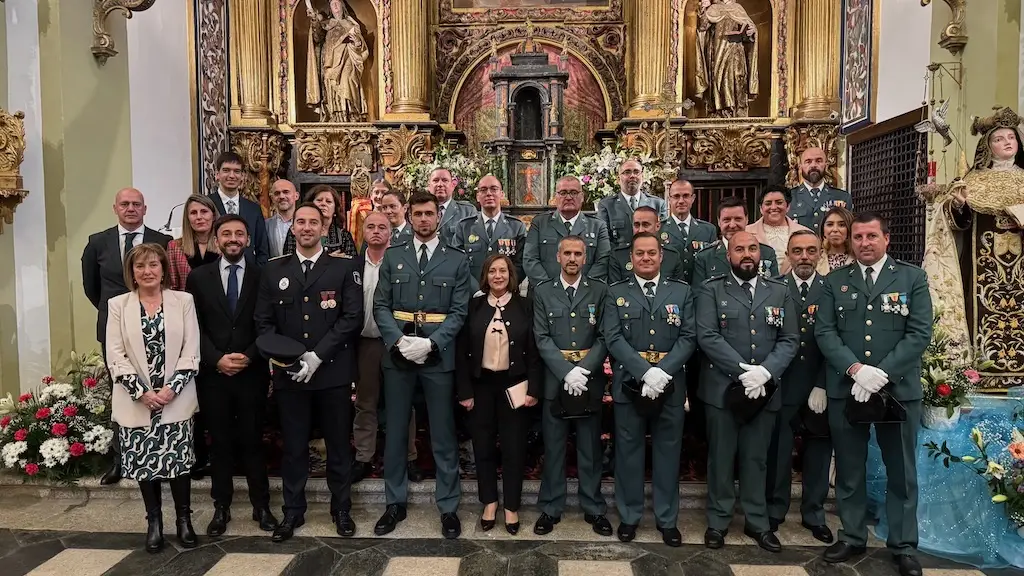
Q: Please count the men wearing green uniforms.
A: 14